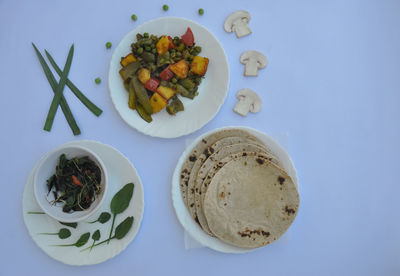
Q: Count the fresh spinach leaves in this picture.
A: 7